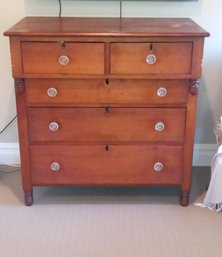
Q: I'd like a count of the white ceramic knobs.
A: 8